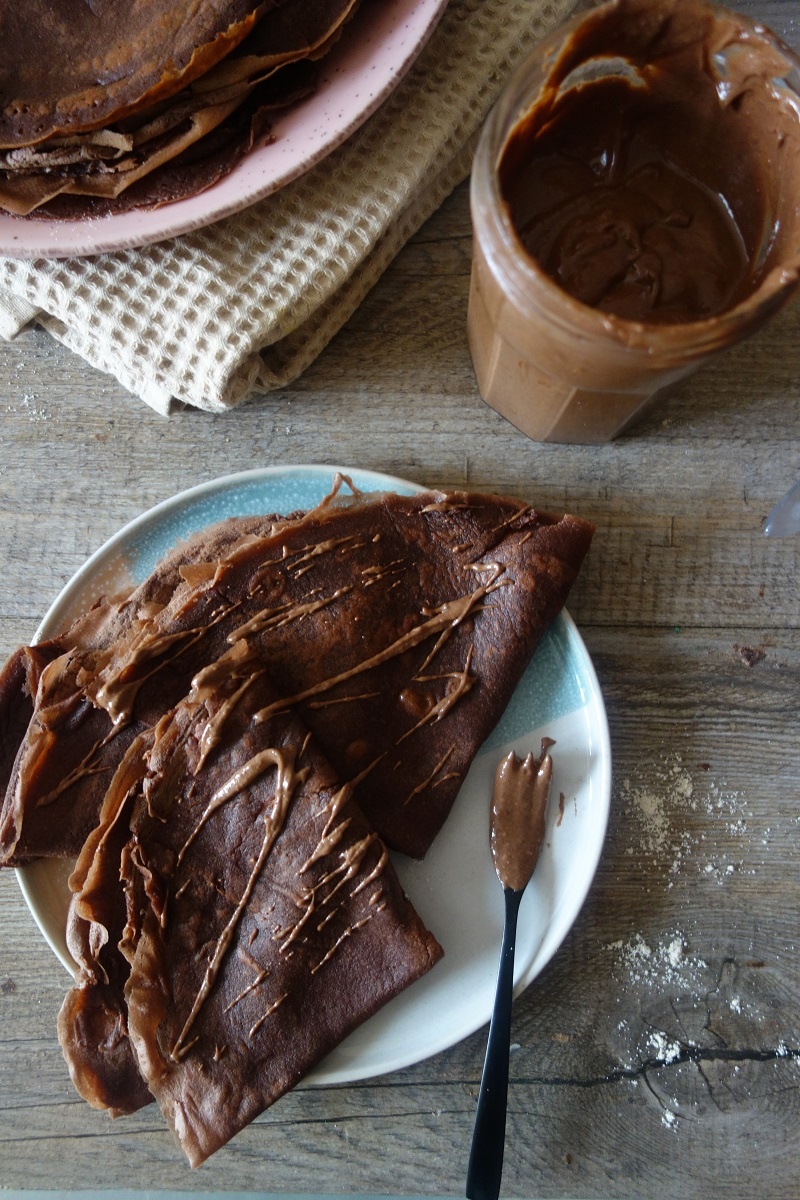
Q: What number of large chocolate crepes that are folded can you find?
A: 2